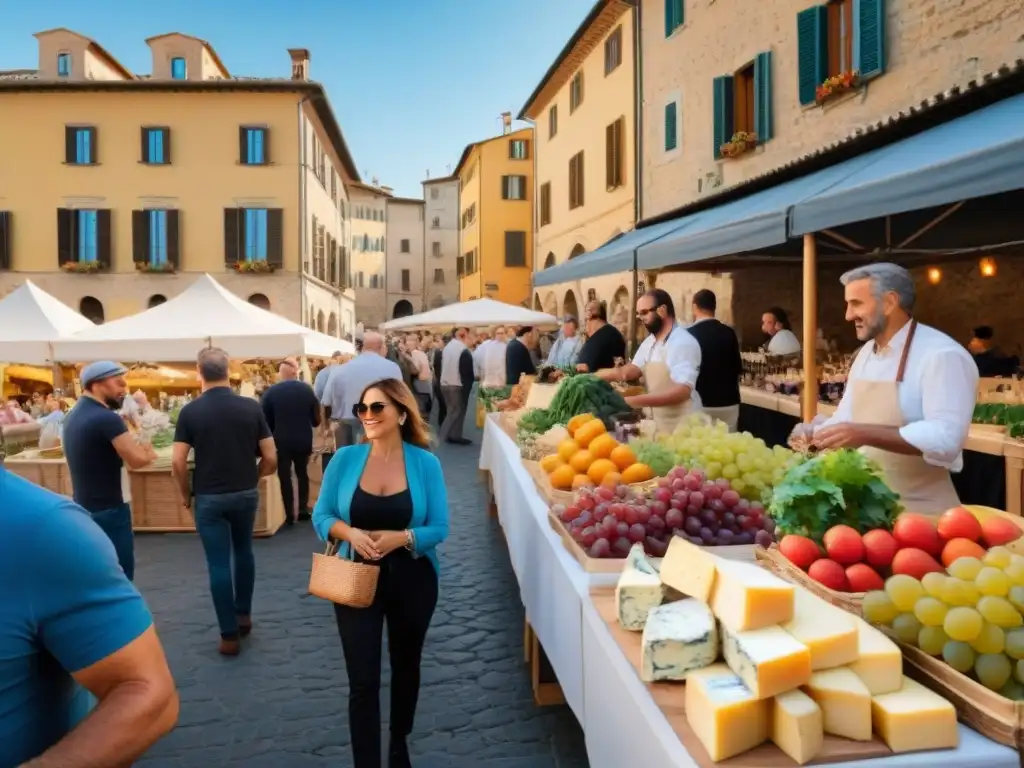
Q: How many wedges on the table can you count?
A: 11